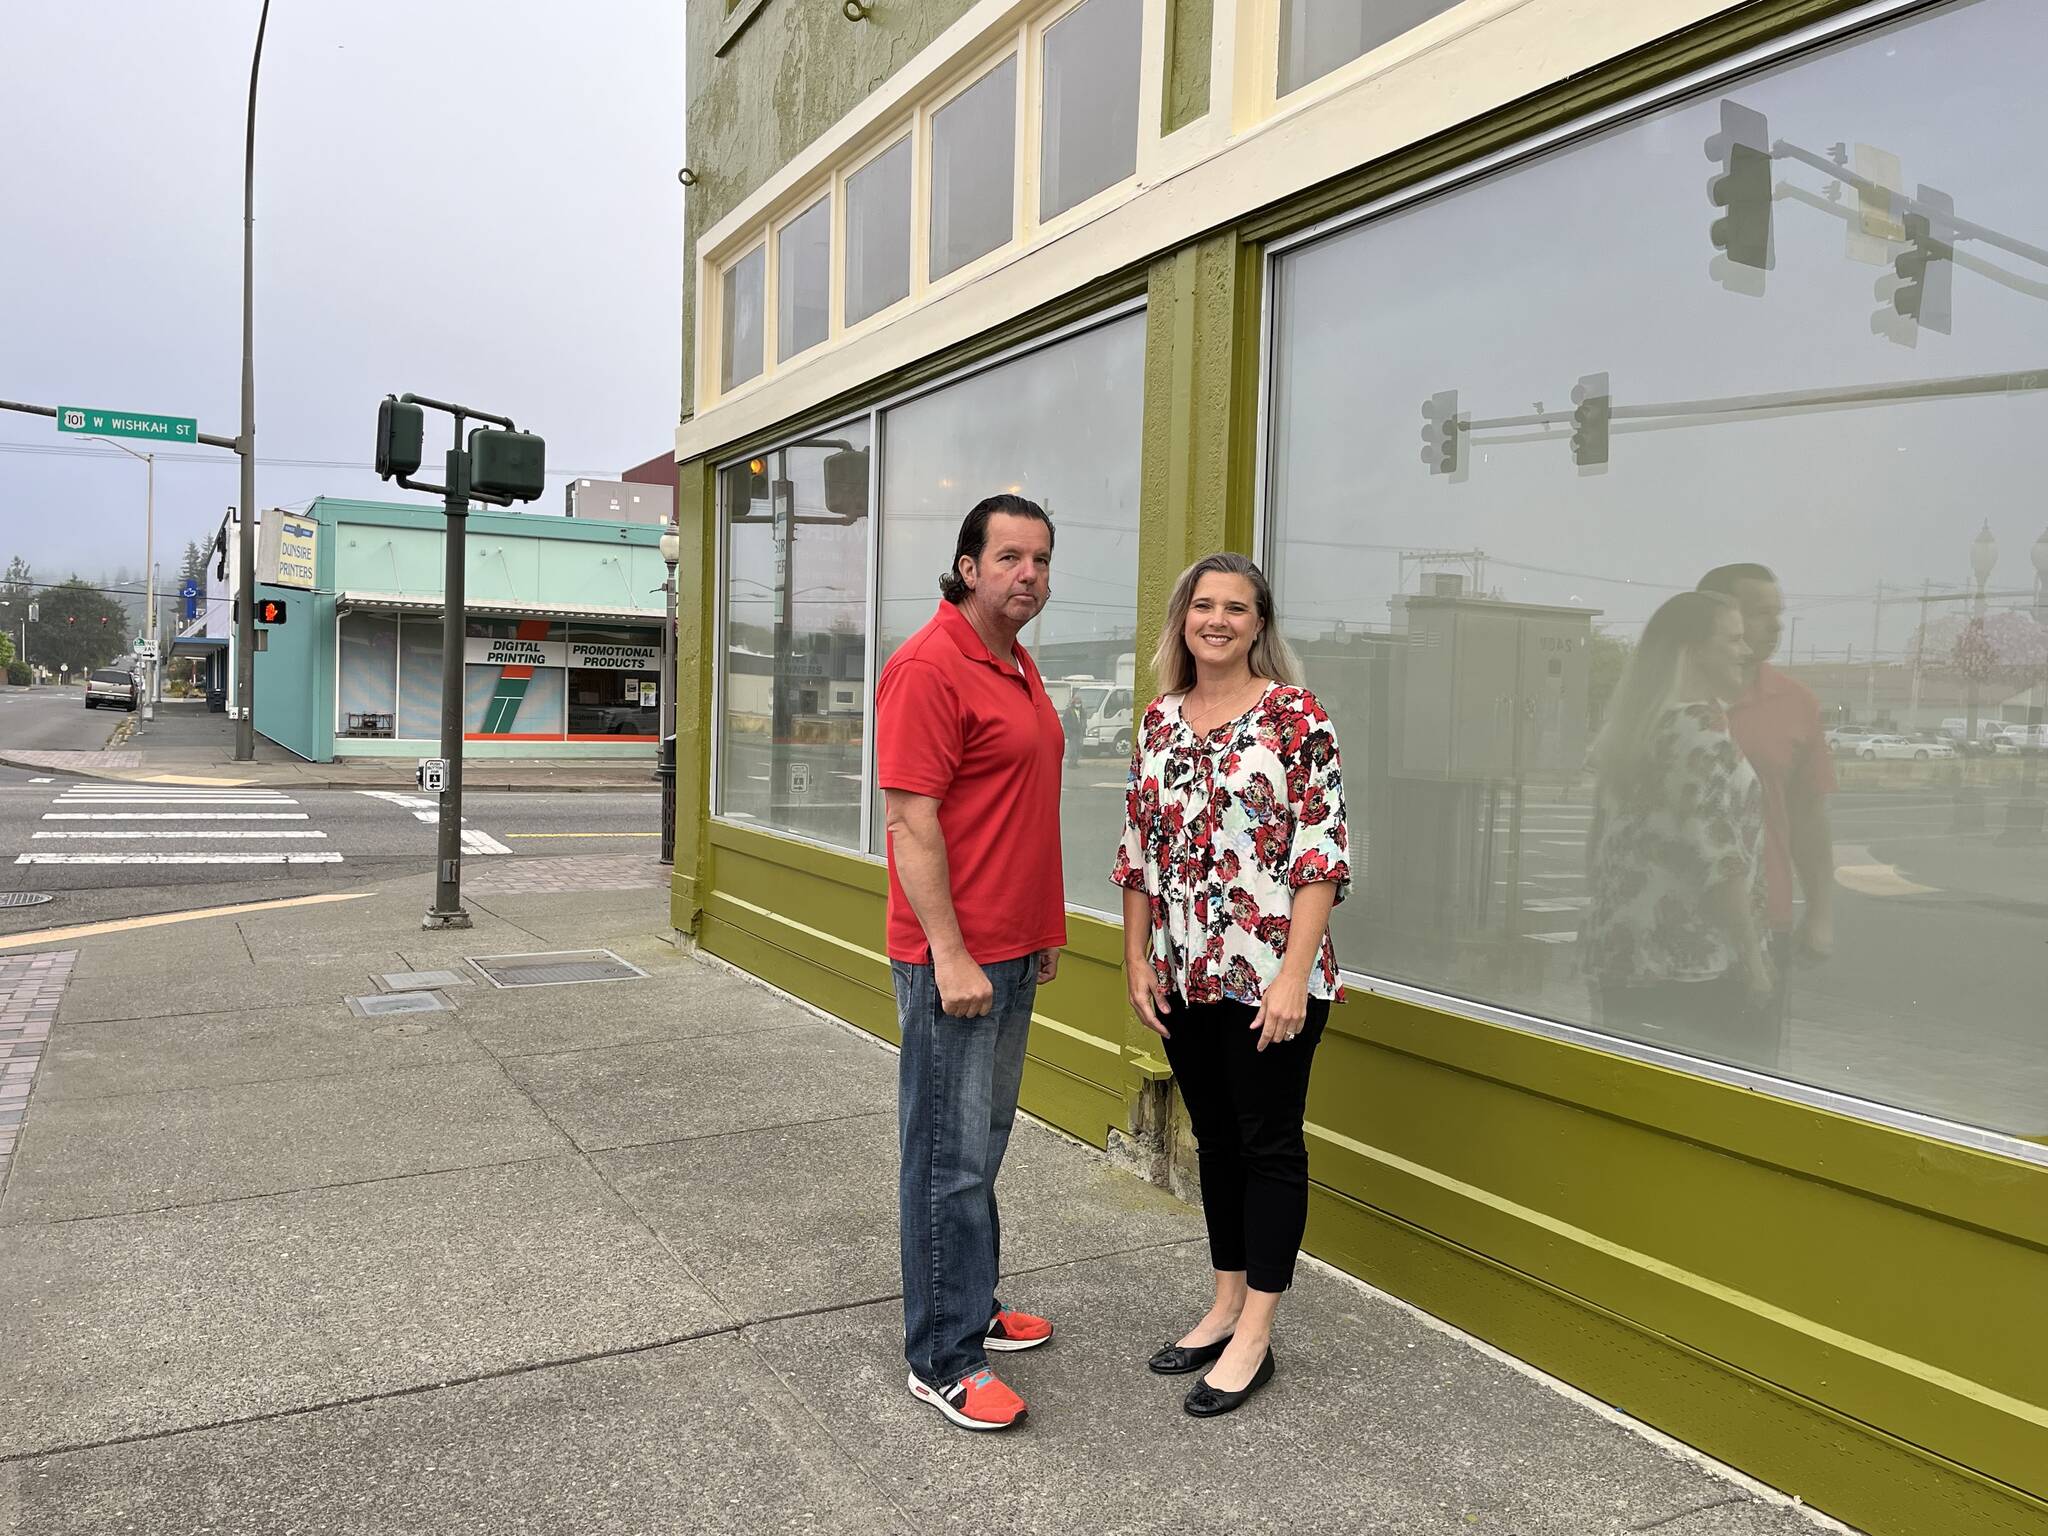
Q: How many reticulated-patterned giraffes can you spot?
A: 0